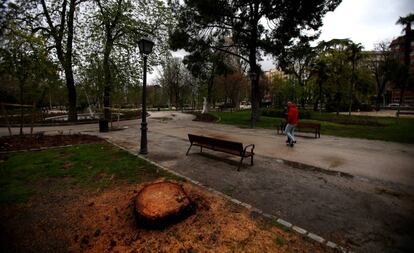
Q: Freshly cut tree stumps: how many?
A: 1